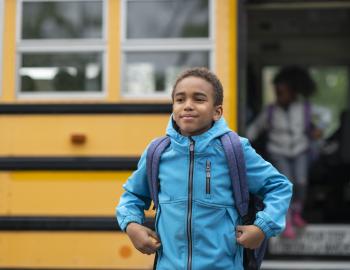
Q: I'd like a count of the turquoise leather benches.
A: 0